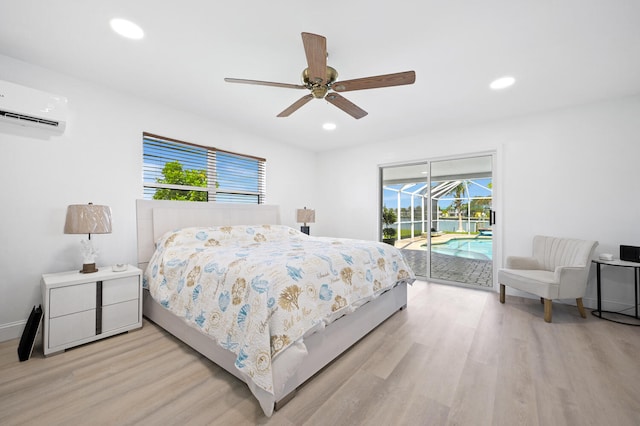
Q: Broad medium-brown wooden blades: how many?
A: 5